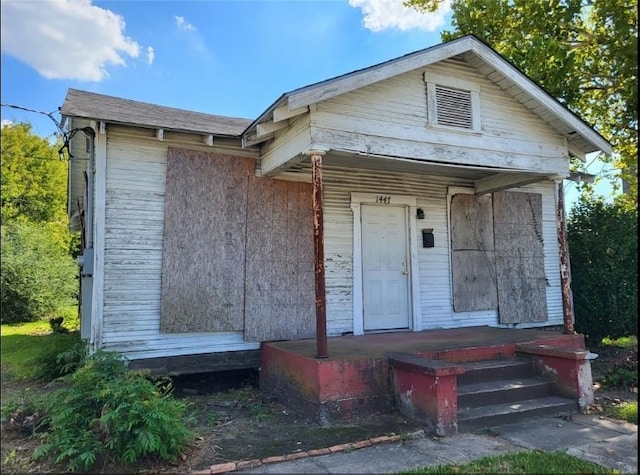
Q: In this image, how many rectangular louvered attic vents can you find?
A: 1